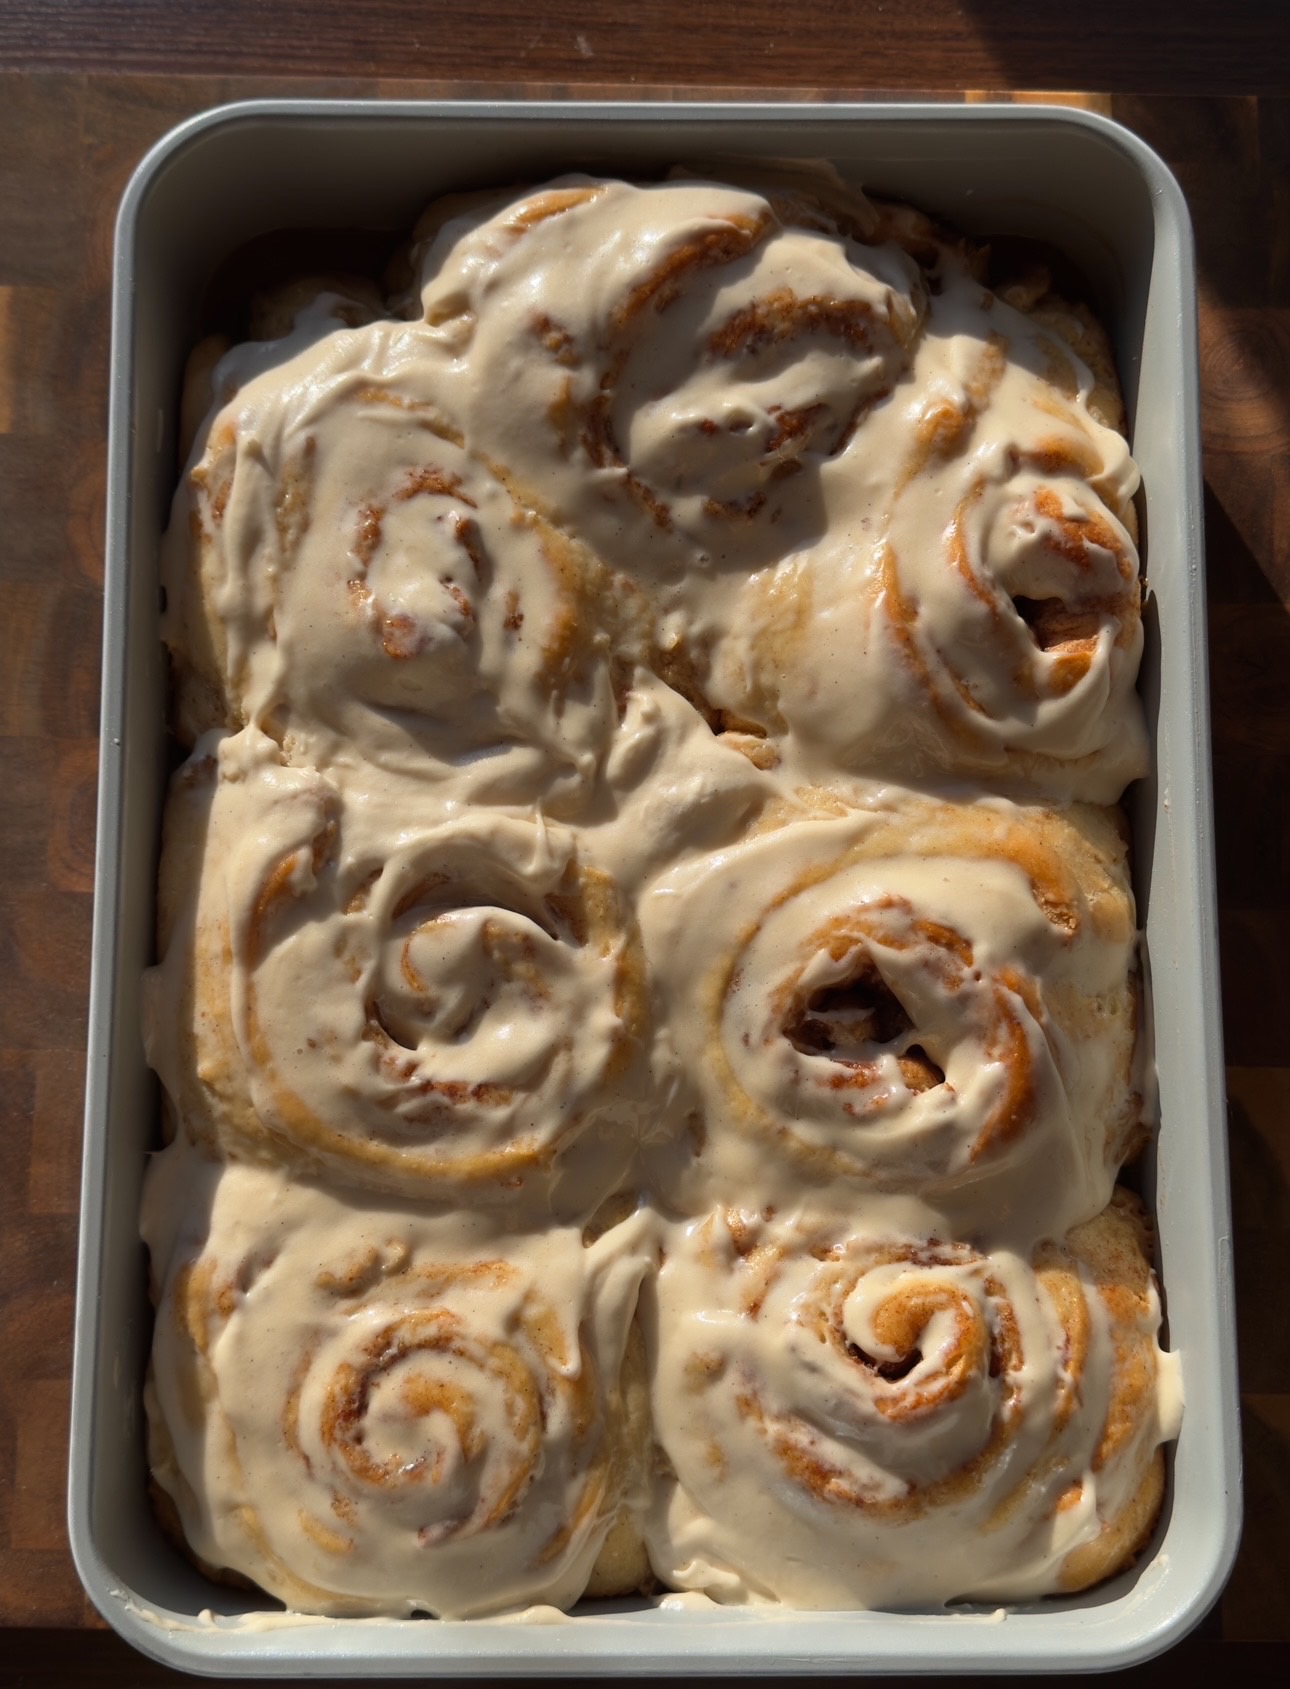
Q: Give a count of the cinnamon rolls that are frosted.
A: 7